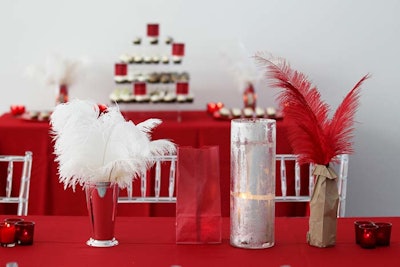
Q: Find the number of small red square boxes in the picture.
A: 5